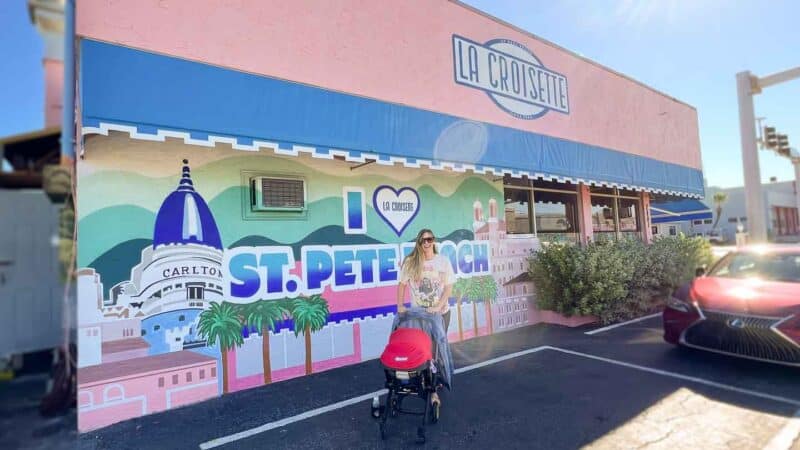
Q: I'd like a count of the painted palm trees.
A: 6